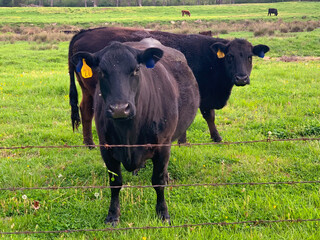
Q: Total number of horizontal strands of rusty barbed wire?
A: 3